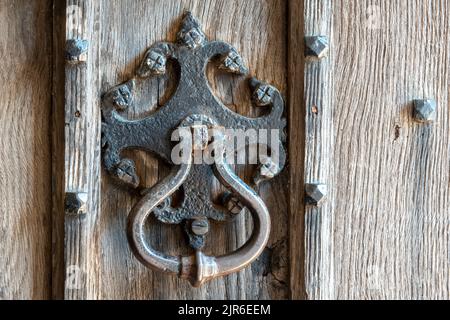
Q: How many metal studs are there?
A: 5